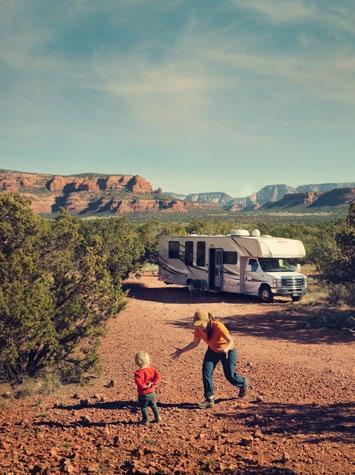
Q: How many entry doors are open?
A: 1